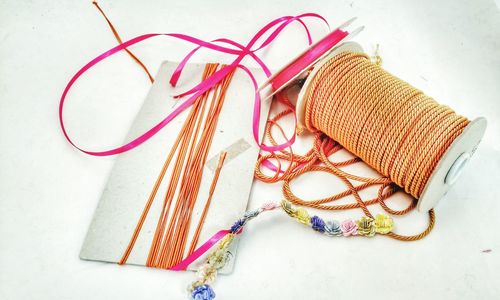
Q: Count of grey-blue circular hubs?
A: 1